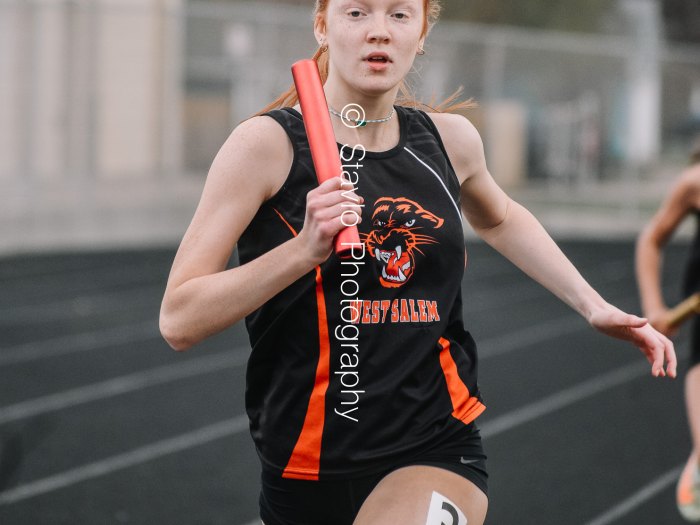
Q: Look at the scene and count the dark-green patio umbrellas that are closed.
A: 0